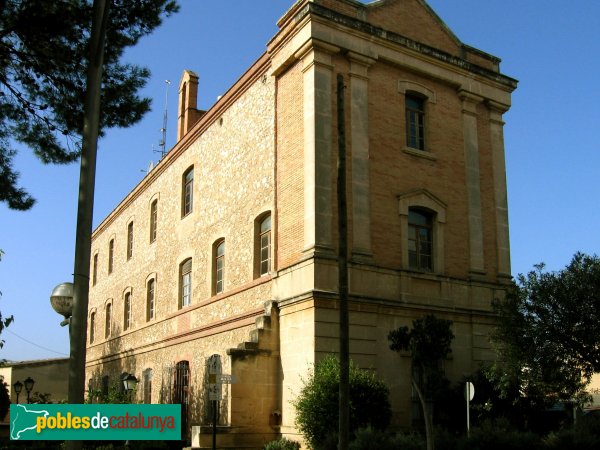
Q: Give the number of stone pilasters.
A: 4